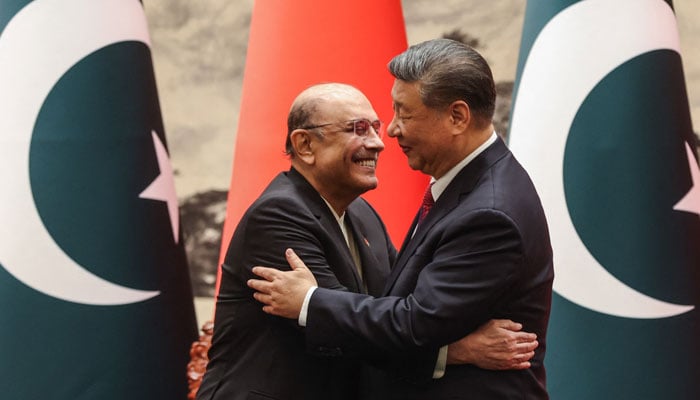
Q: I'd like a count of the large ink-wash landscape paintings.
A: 1